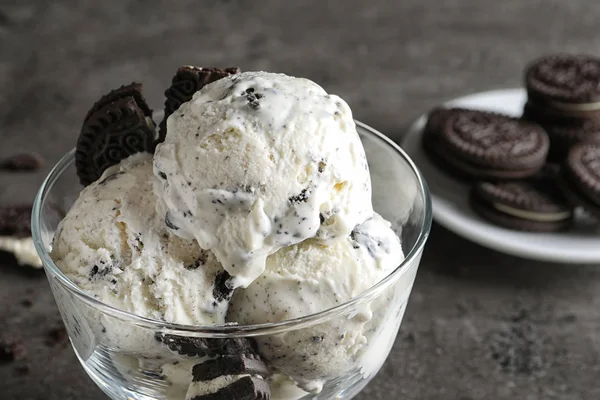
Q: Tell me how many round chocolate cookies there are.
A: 5